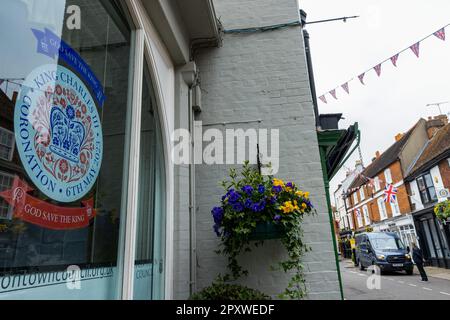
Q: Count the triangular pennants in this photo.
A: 8